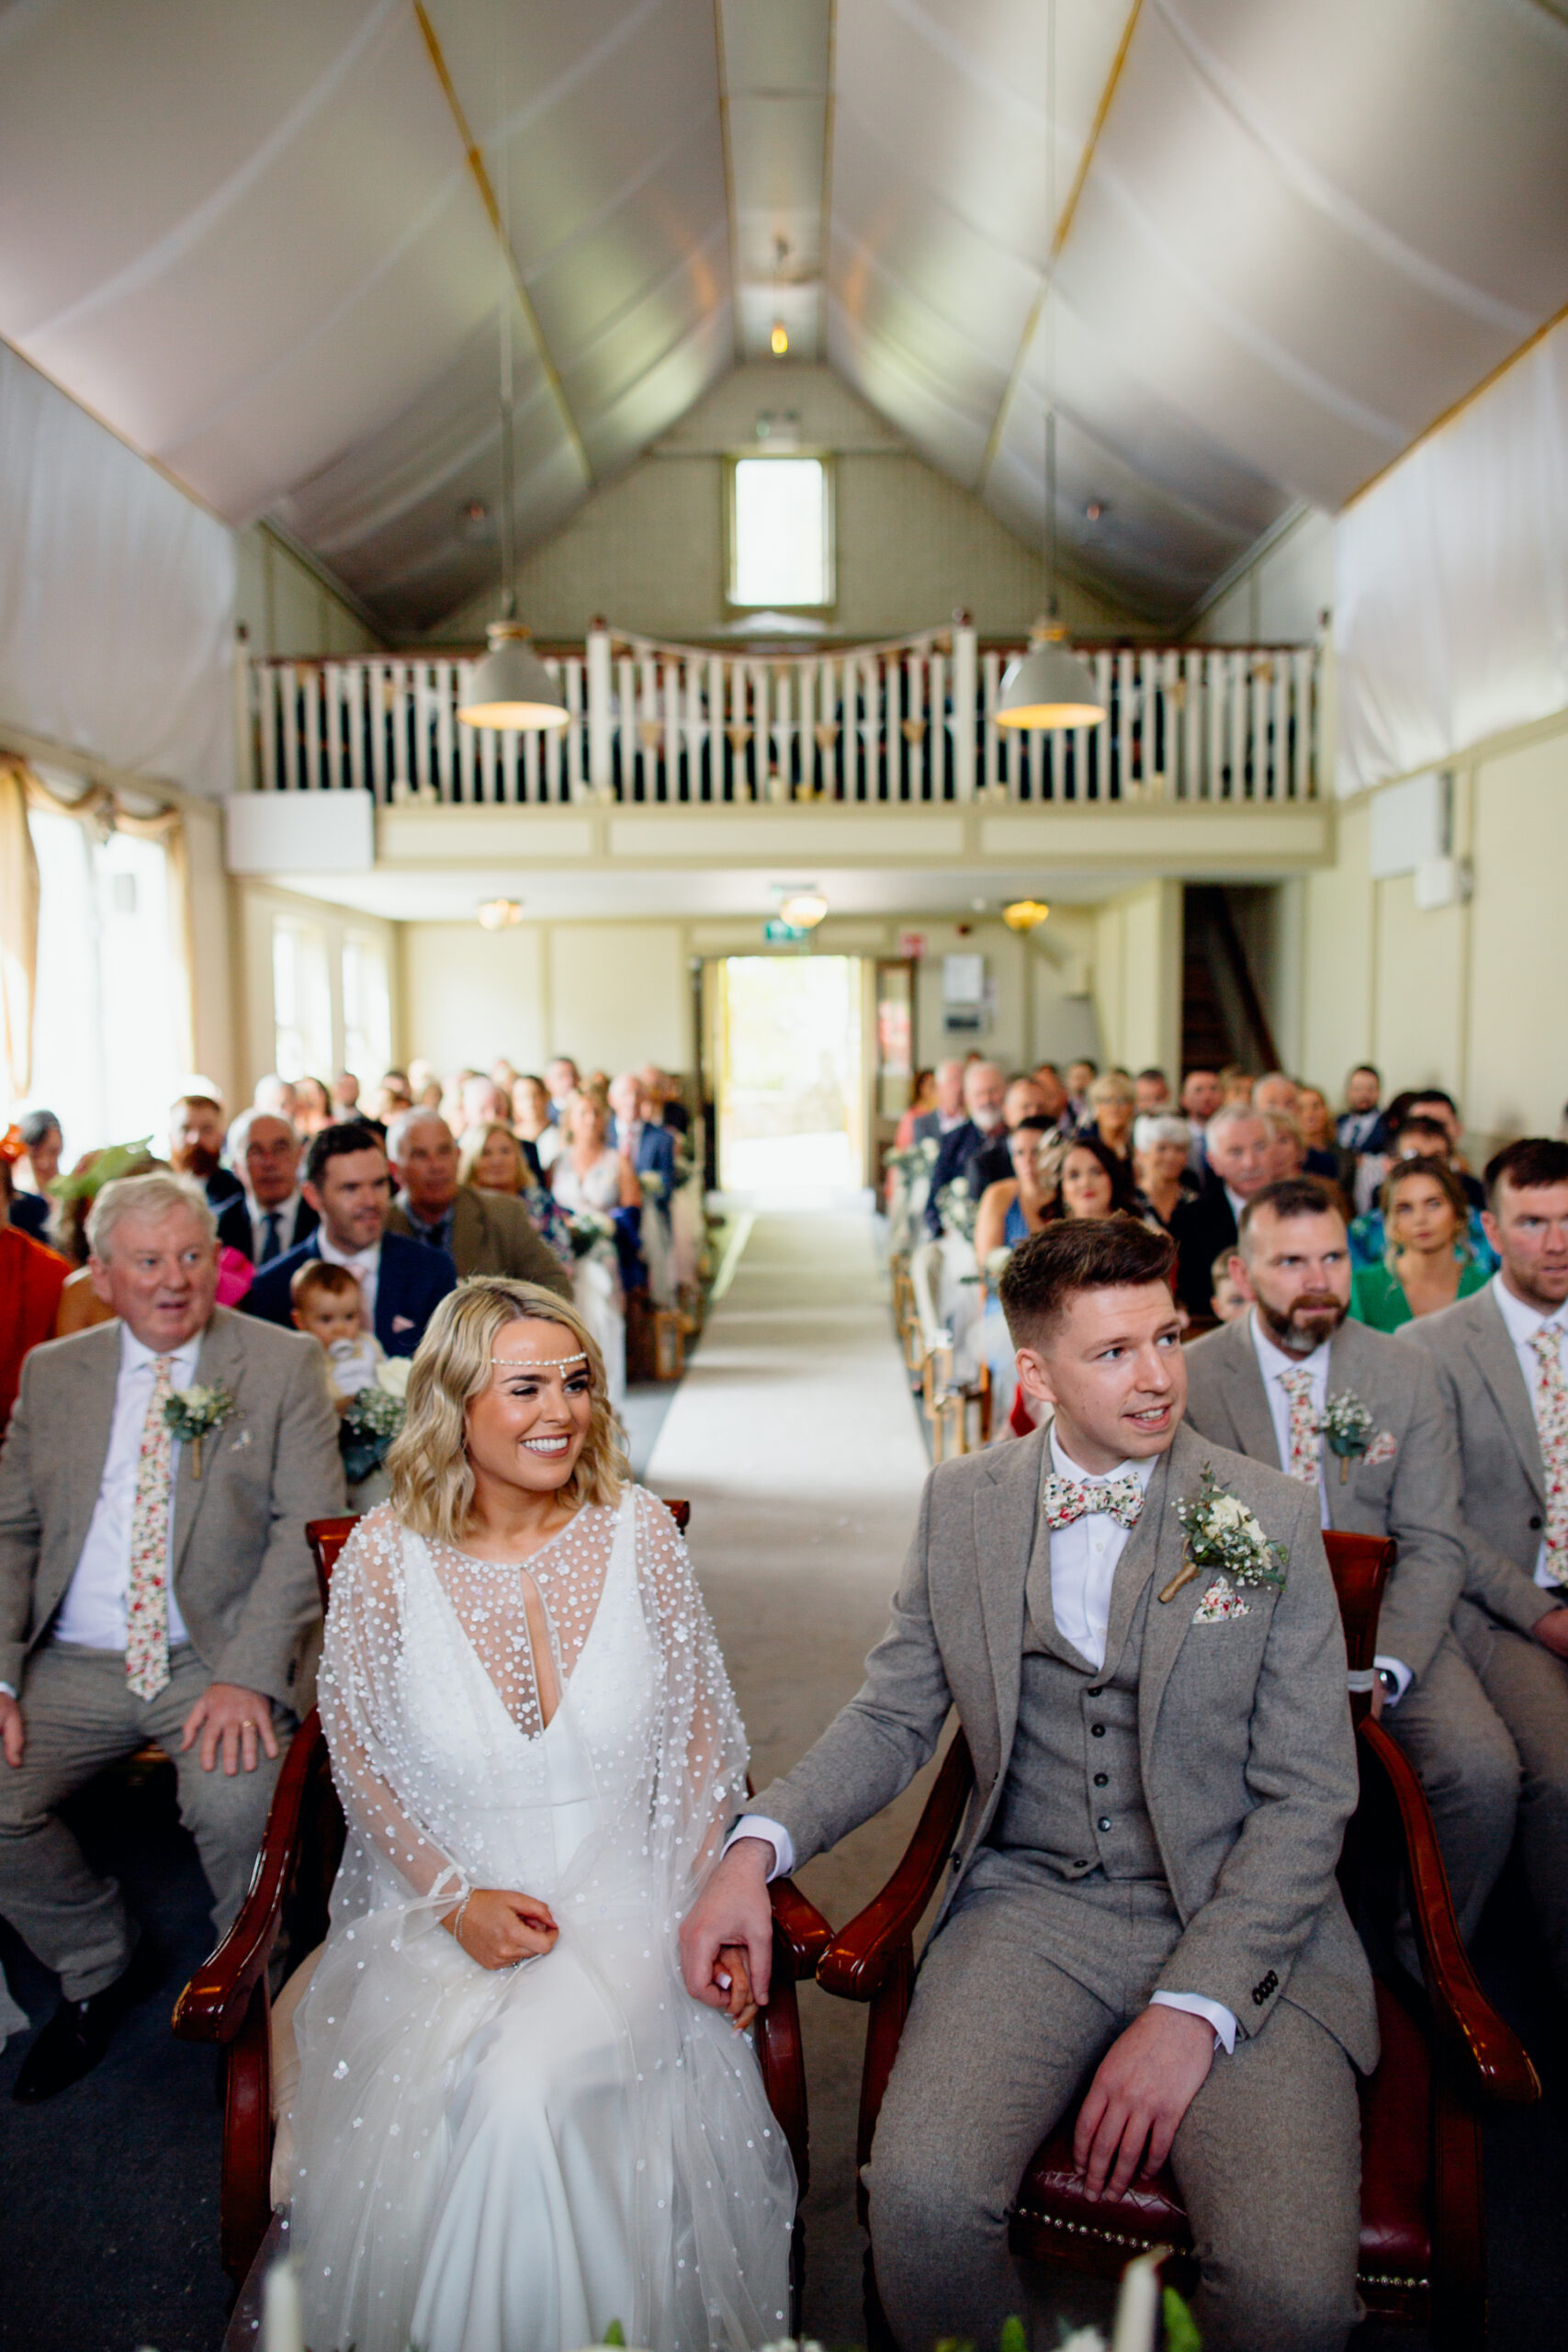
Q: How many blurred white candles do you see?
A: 2